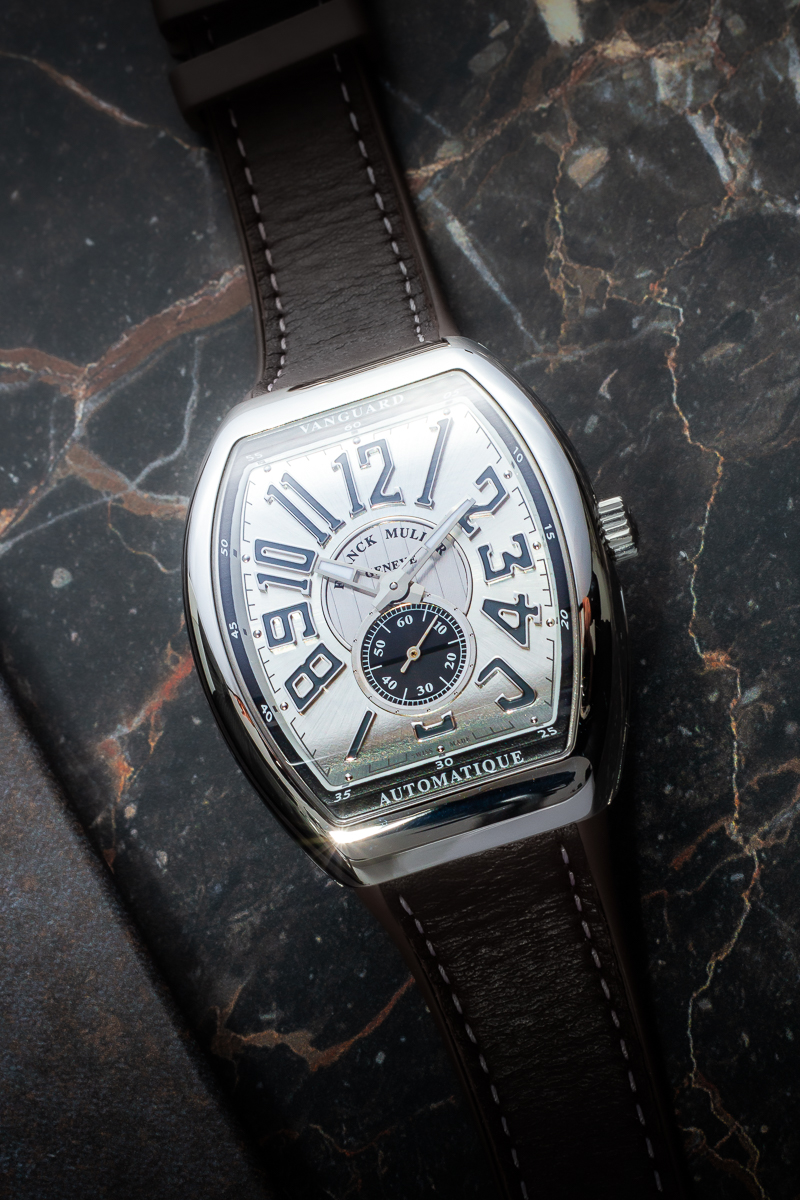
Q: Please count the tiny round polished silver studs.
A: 12